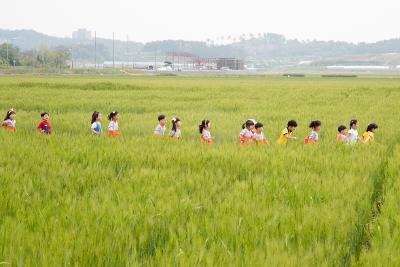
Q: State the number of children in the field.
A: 14